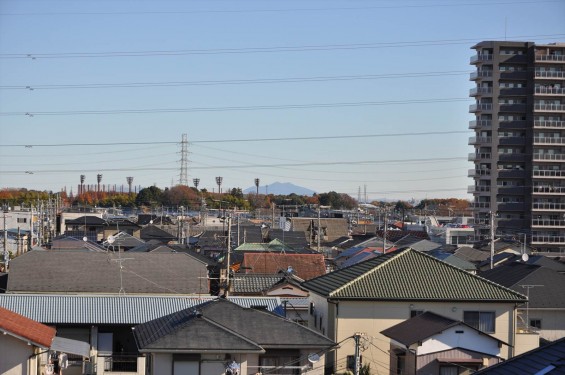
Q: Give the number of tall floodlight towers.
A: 6